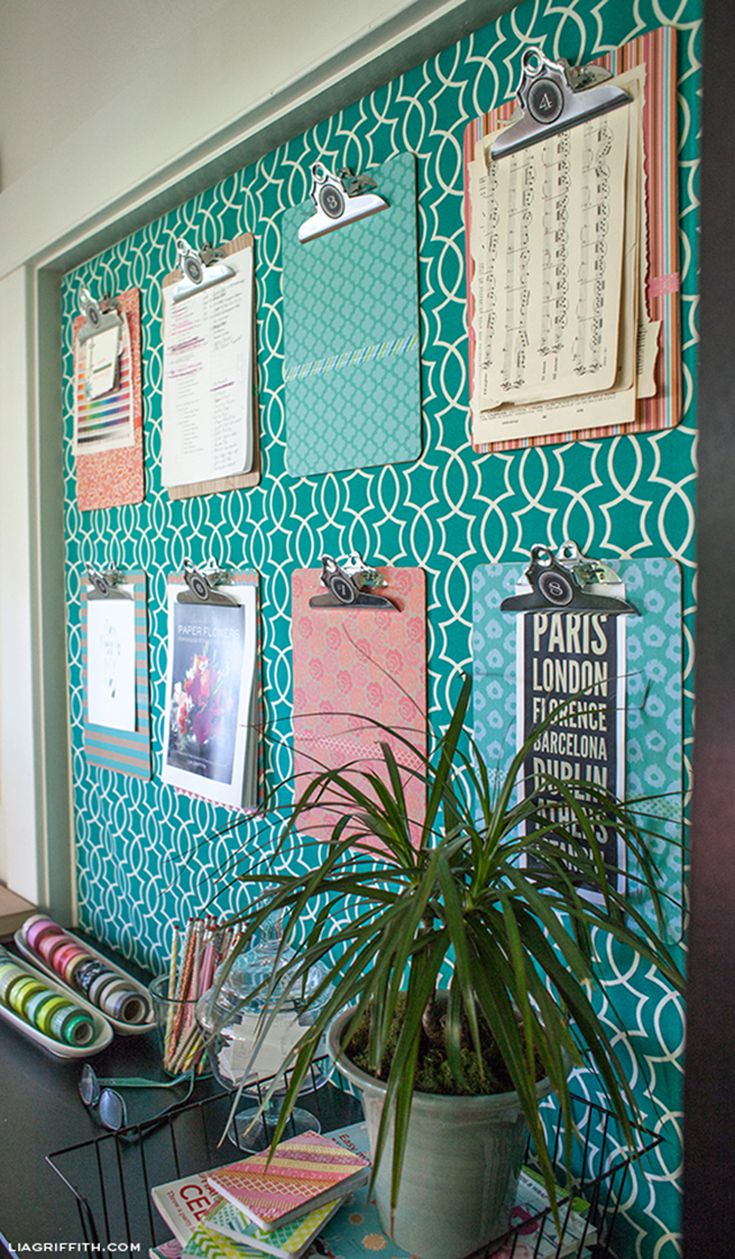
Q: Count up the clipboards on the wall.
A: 8